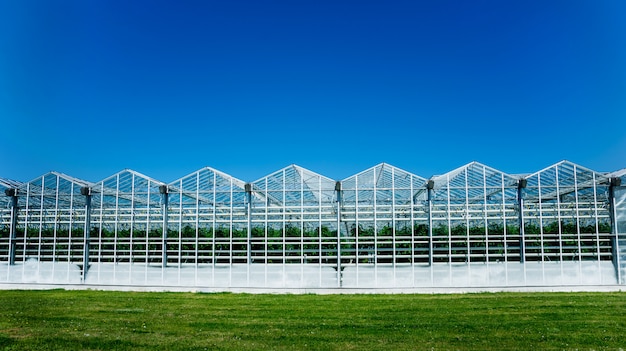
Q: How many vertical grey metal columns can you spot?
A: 8